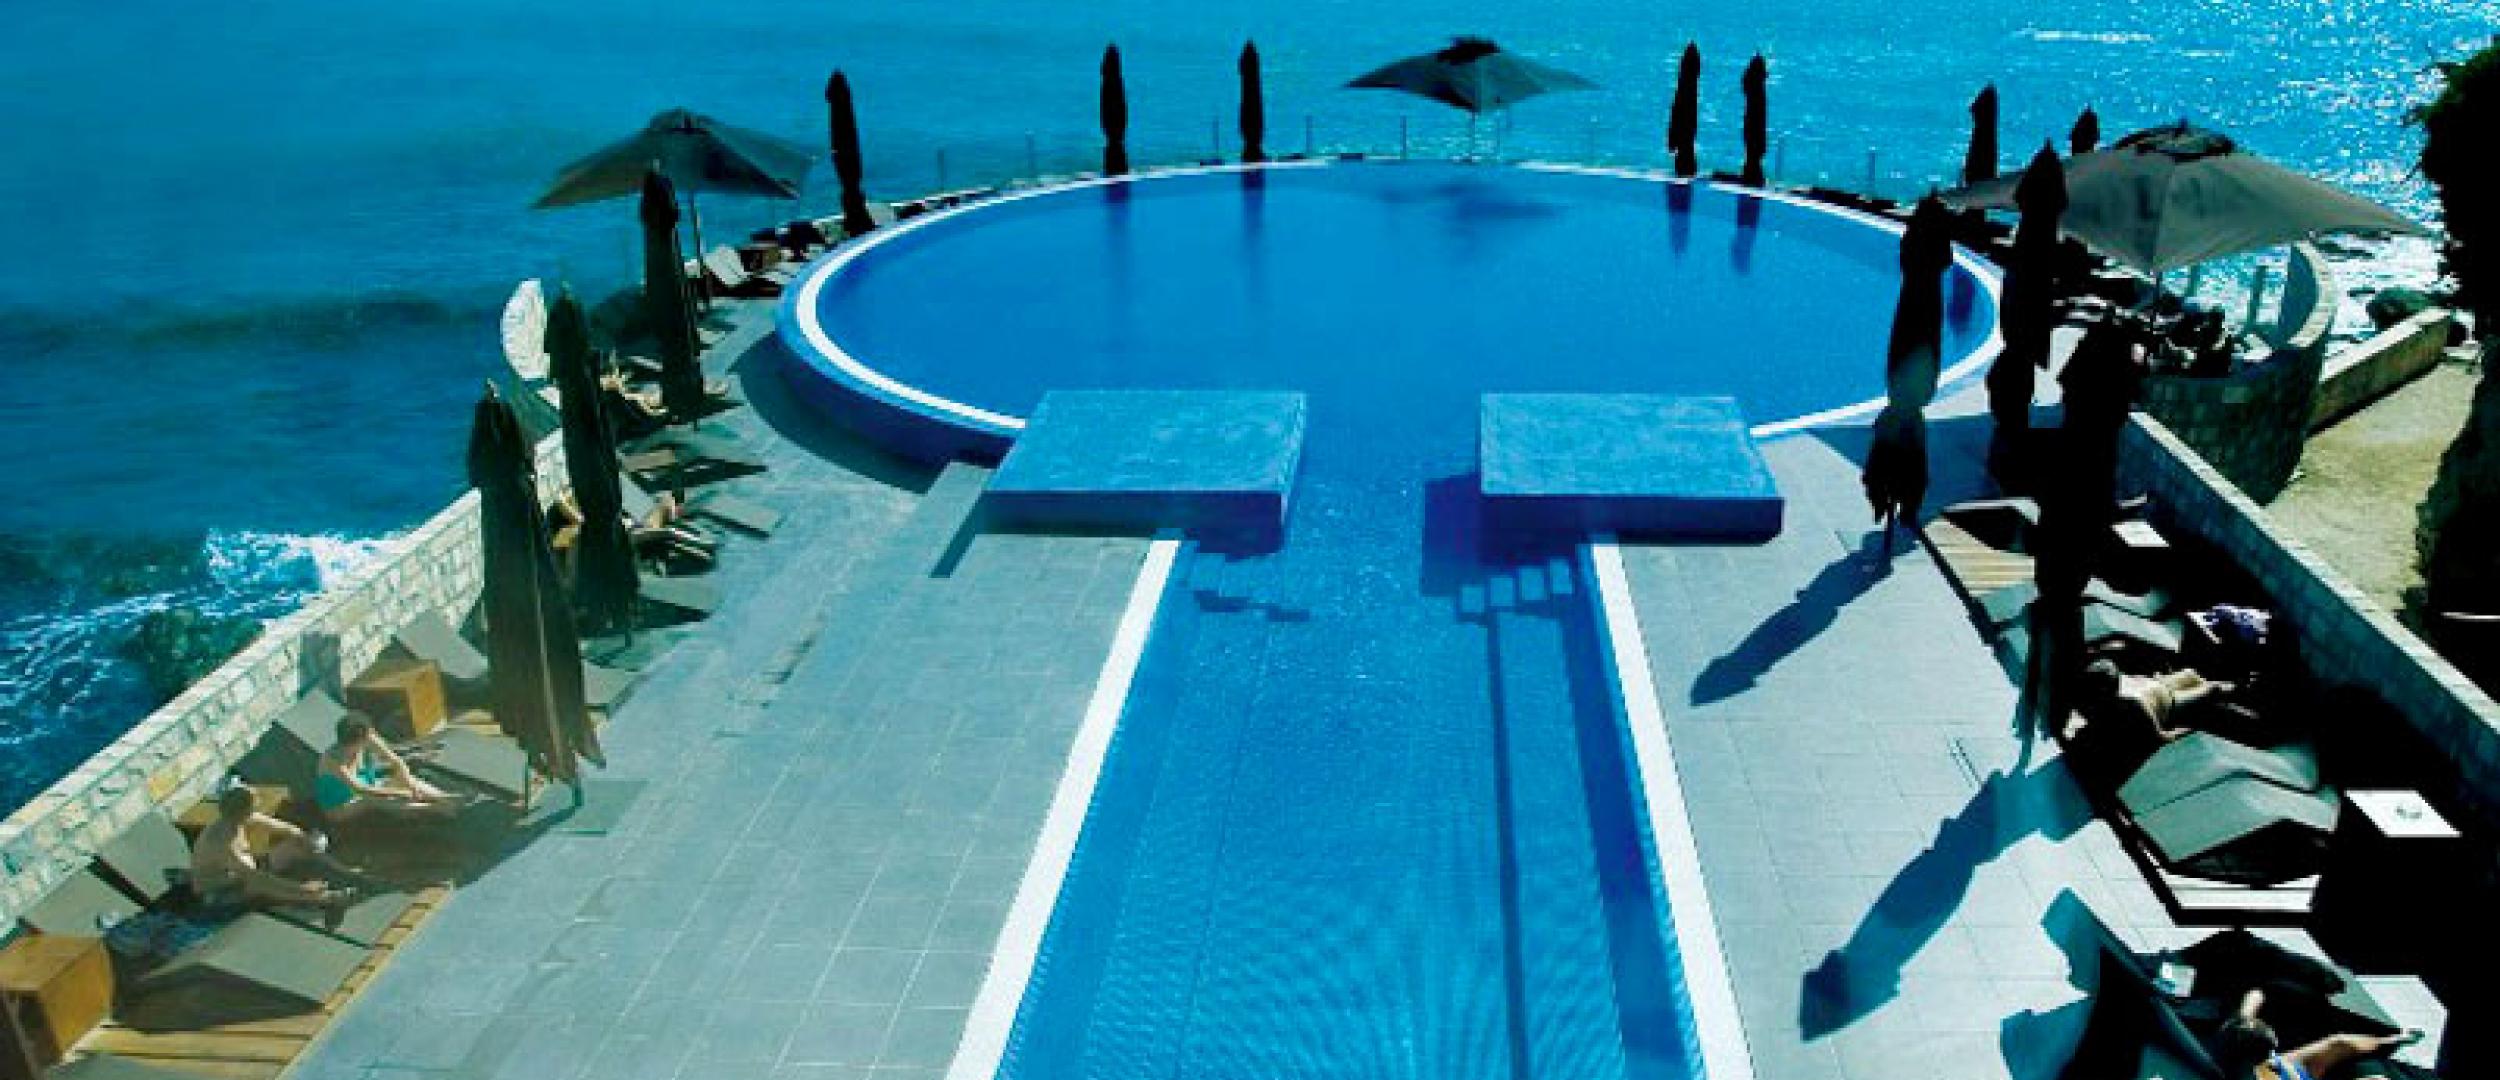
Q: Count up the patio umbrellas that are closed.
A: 13